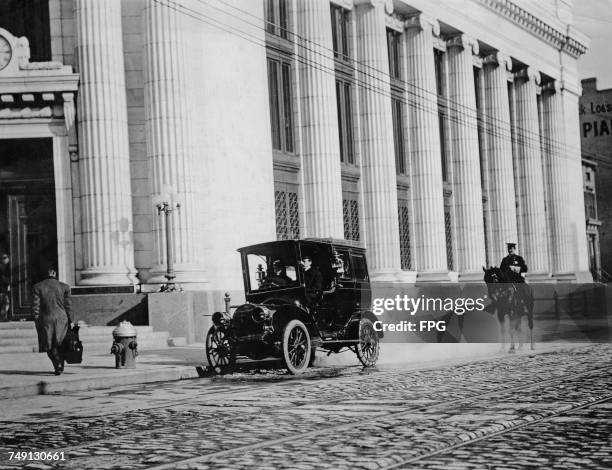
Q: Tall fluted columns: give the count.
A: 9